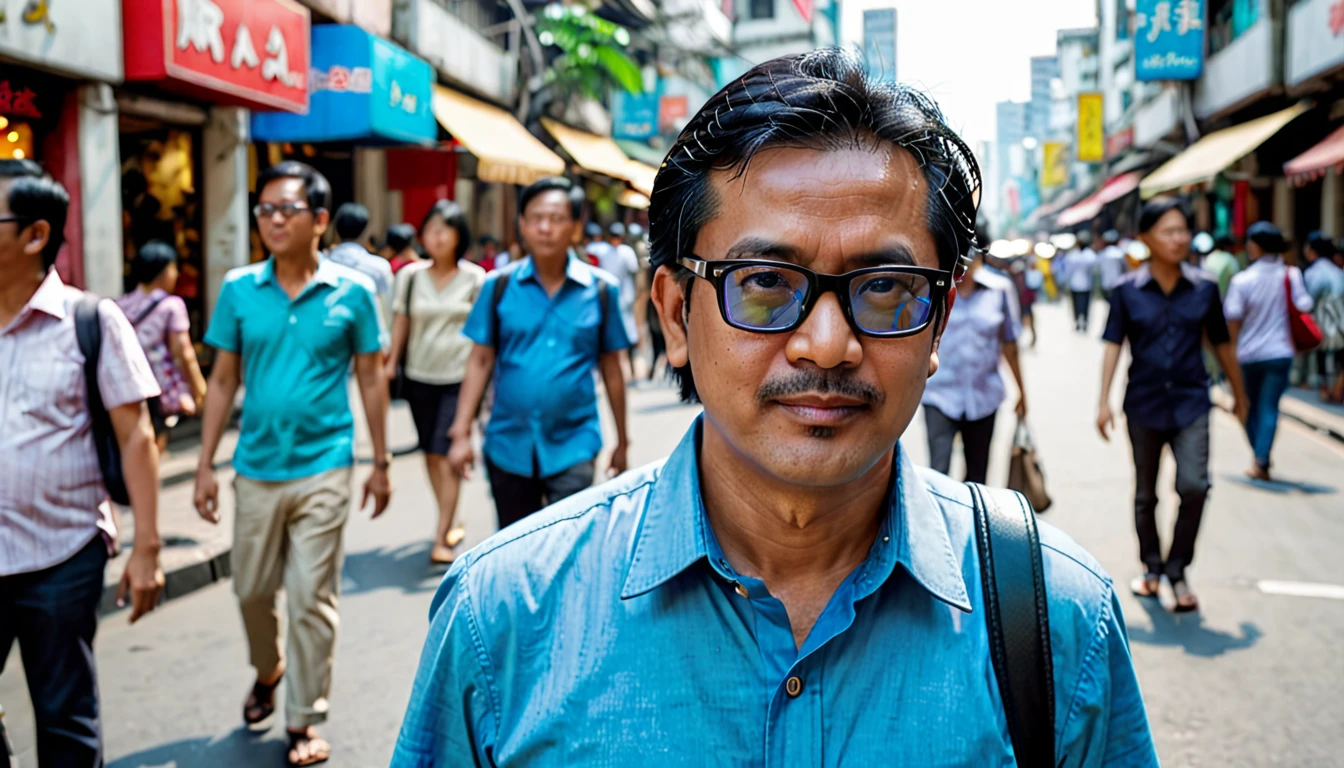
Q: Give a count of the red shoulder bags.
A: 1